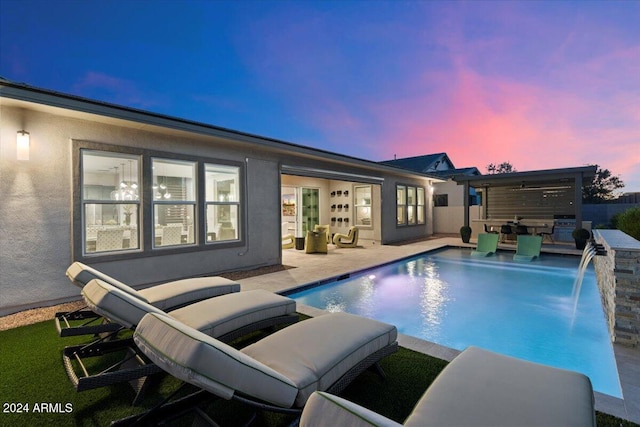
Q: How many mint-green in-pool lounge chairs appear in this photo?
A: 2